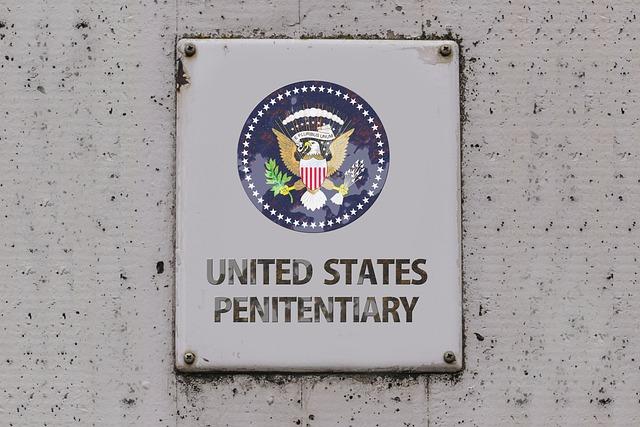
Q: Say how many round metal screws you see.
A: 4